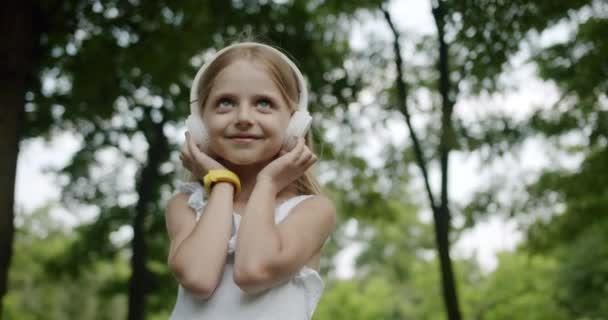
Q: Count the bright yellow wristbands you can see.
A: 1